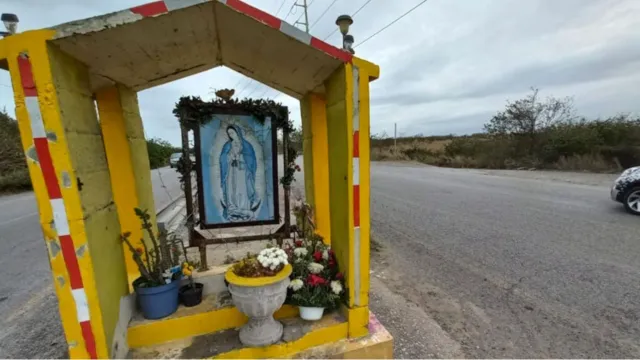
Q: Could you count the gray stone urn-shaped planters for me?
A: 1